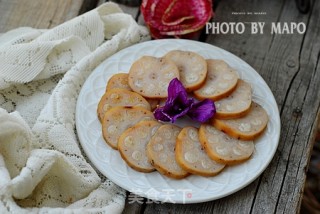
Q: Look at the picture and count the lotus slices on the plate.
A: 12